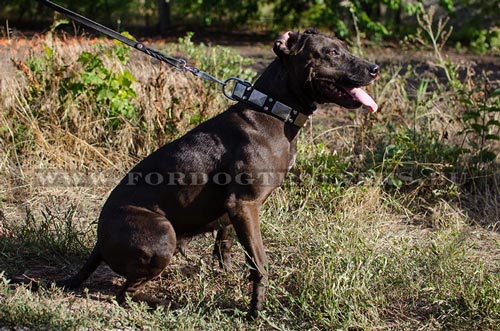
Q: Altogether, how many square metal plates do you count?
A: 4